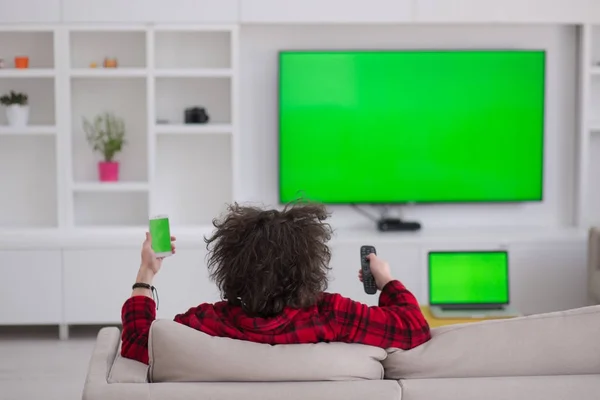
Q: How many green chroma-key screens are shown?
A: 3